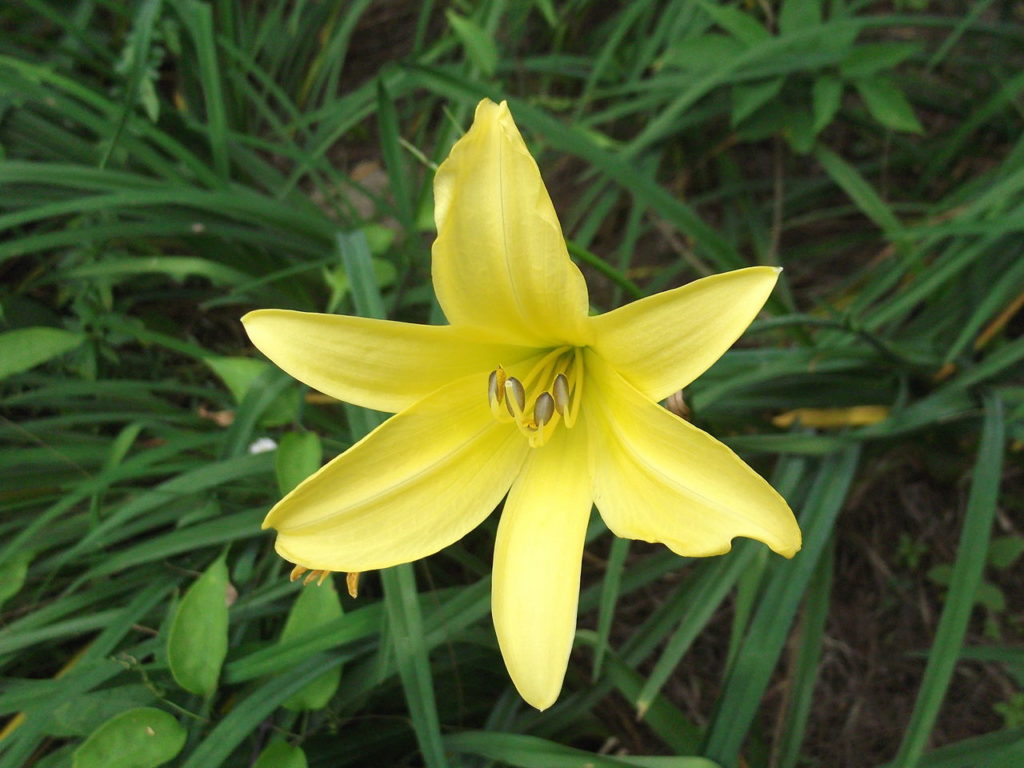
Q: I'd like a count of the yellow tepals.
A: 6